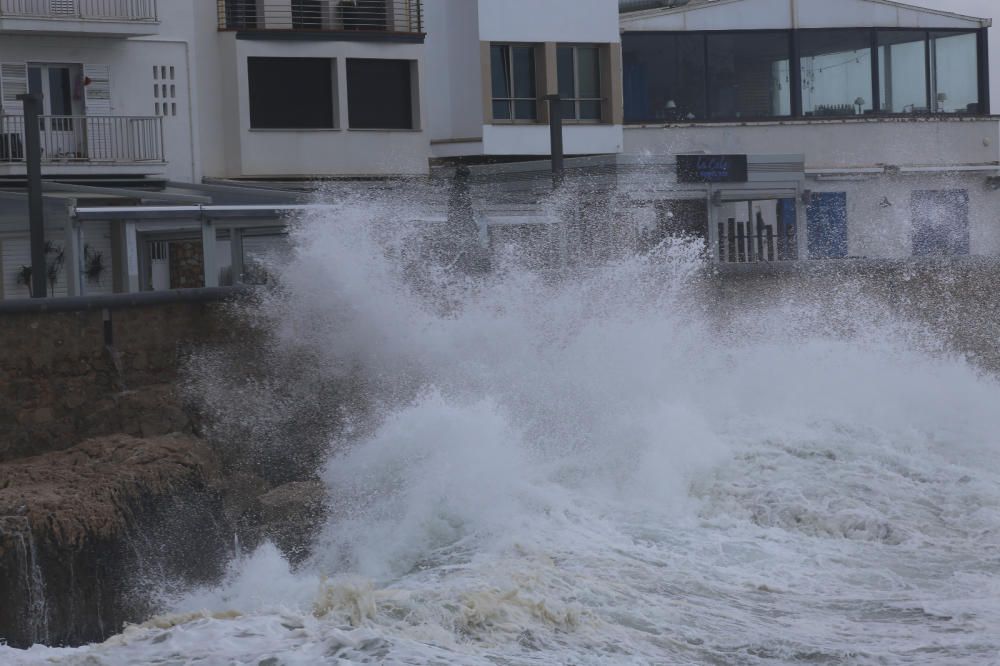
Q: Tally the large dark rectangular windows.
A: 2